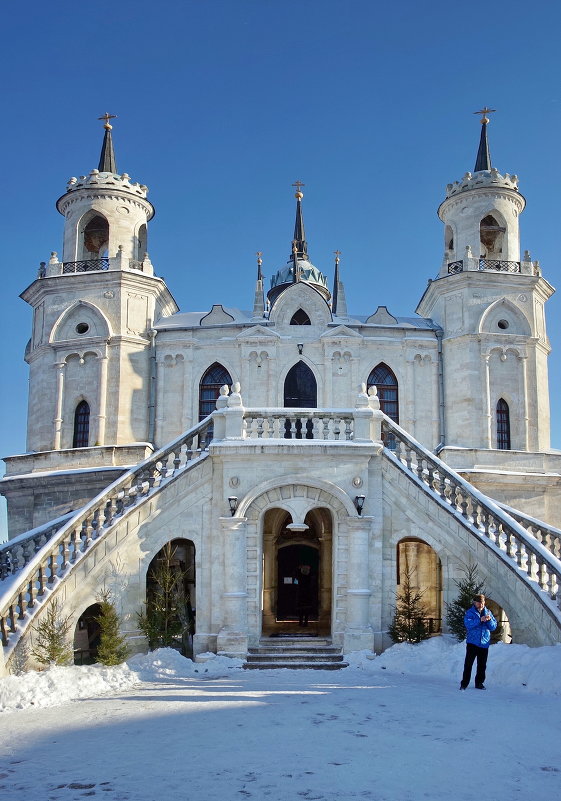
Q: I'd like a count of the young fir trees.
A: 5